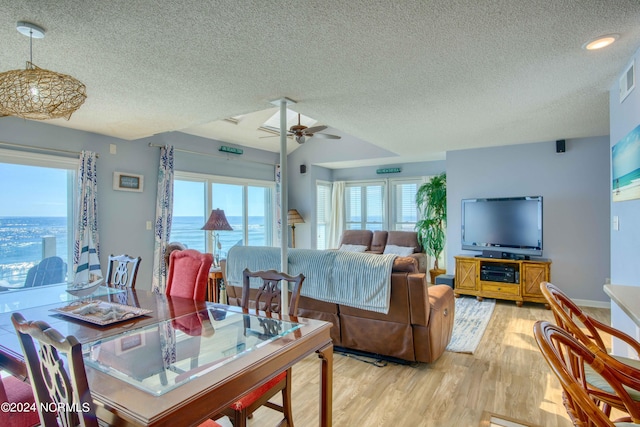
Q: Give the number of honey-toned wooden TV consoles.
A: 1